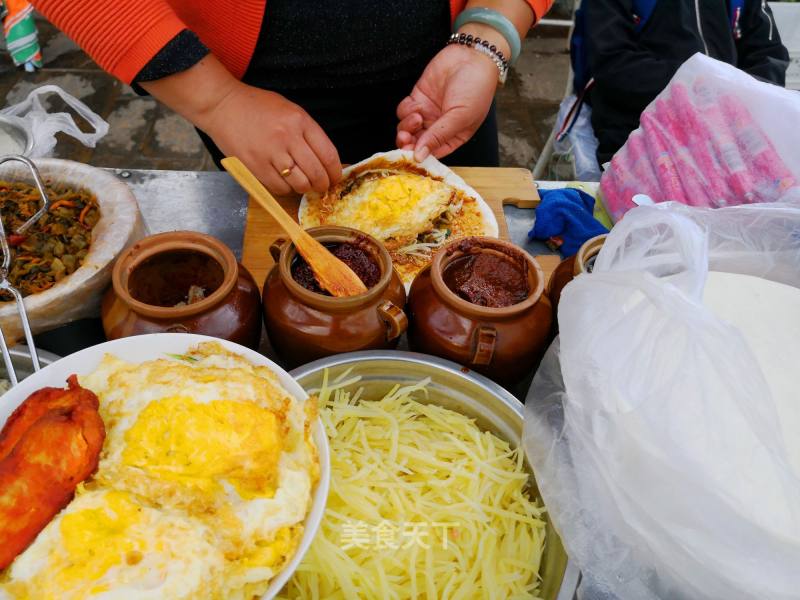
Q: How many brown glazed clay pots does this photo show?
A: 4